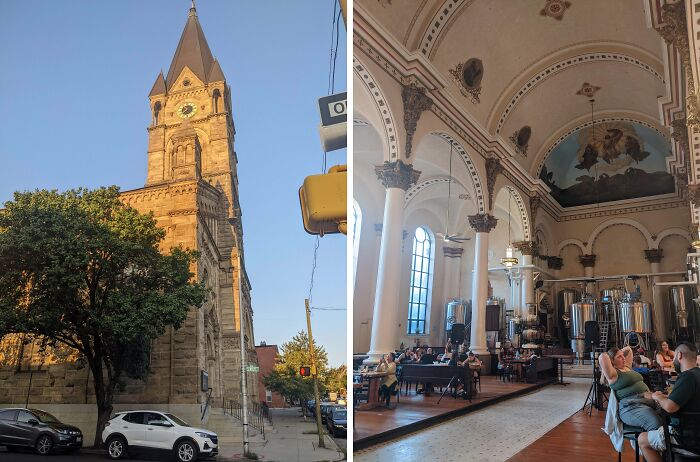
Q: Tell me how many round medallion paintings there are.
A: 2